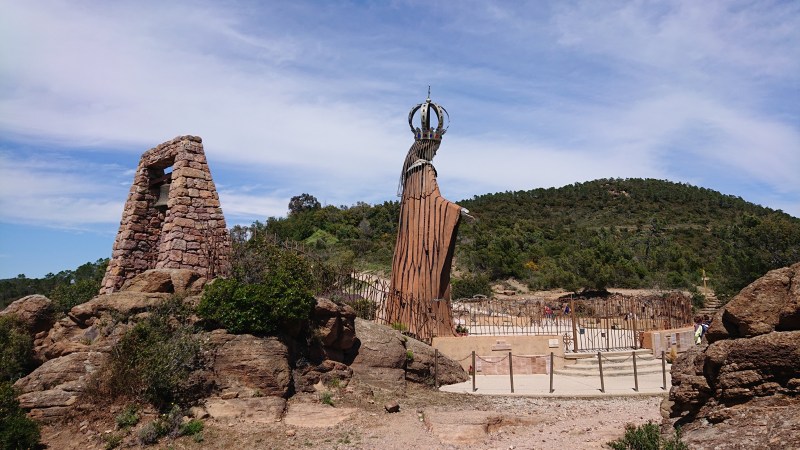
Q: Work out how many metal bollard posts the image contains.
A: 7